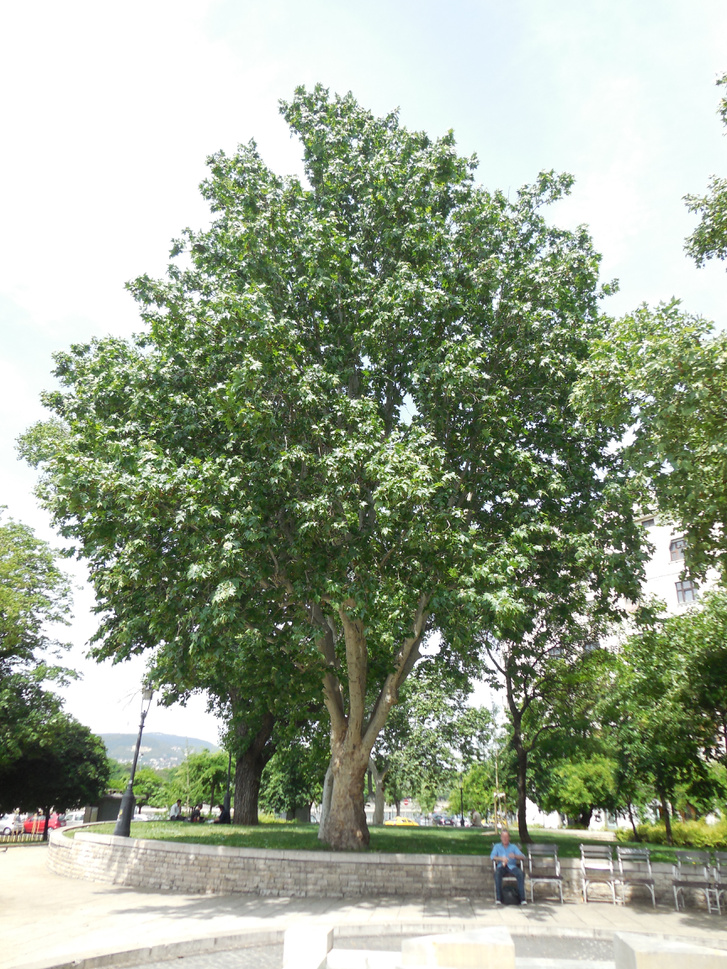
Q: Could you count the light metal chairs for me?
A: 6